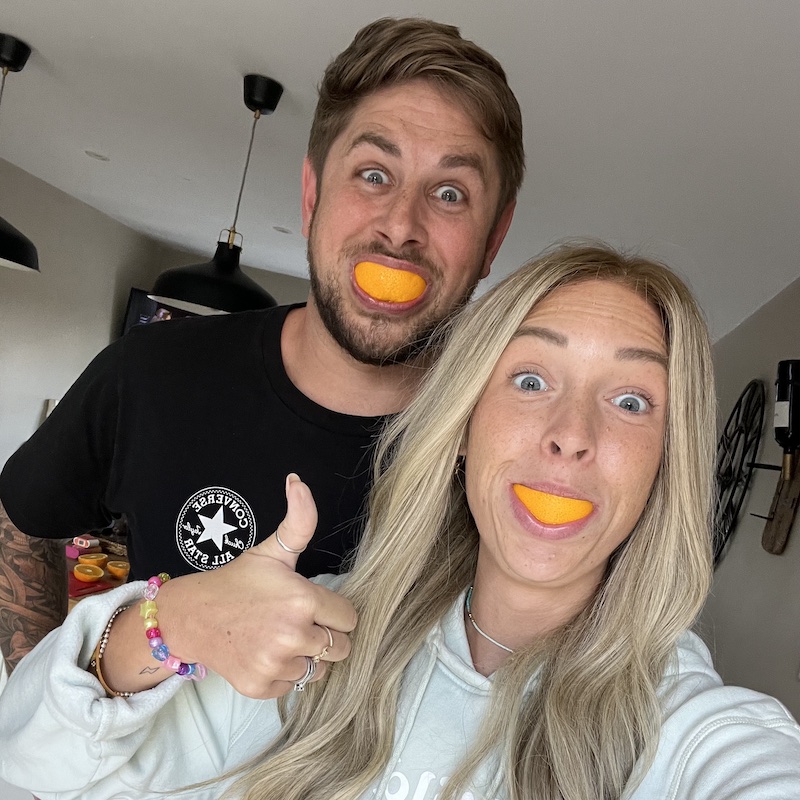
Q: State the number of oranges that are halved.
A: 3